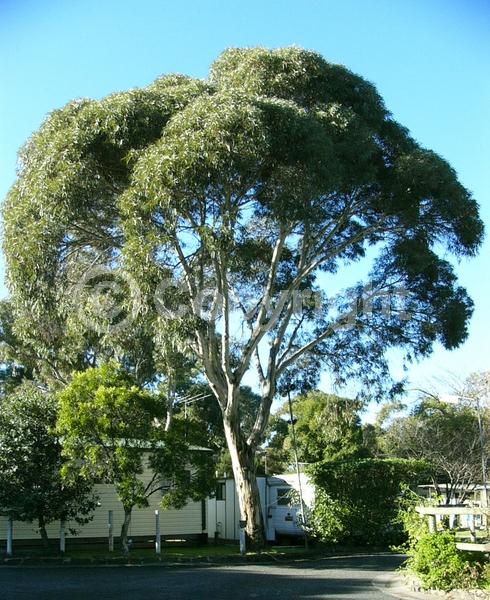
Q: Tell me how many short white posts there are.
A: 5